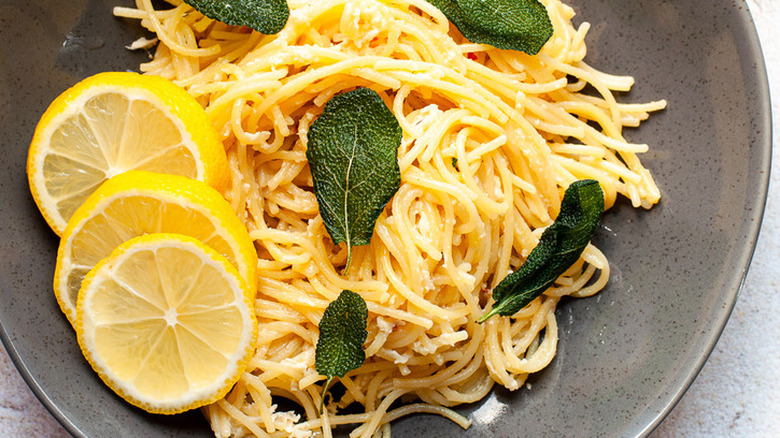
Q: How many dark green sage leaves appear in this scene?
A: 5